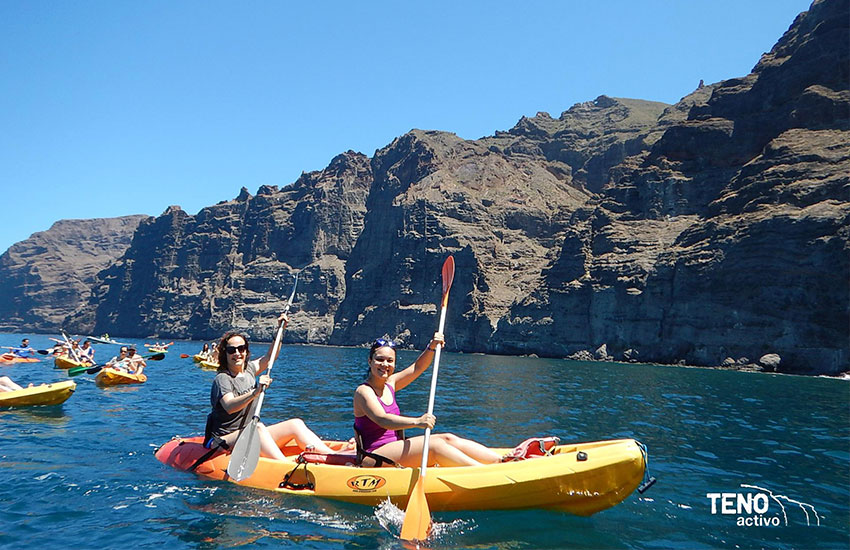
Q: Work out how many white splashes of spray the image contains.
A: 1